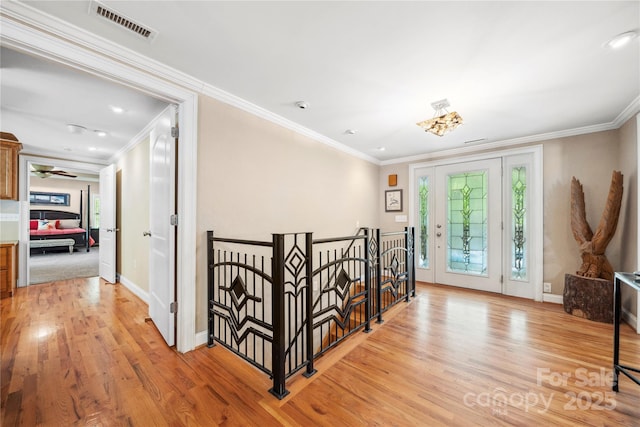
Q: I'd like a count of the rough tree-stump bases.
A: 1